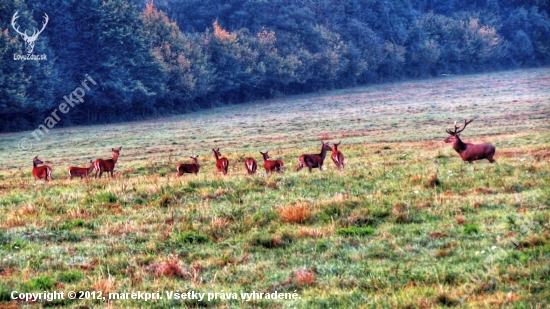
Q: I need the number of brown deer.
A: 10